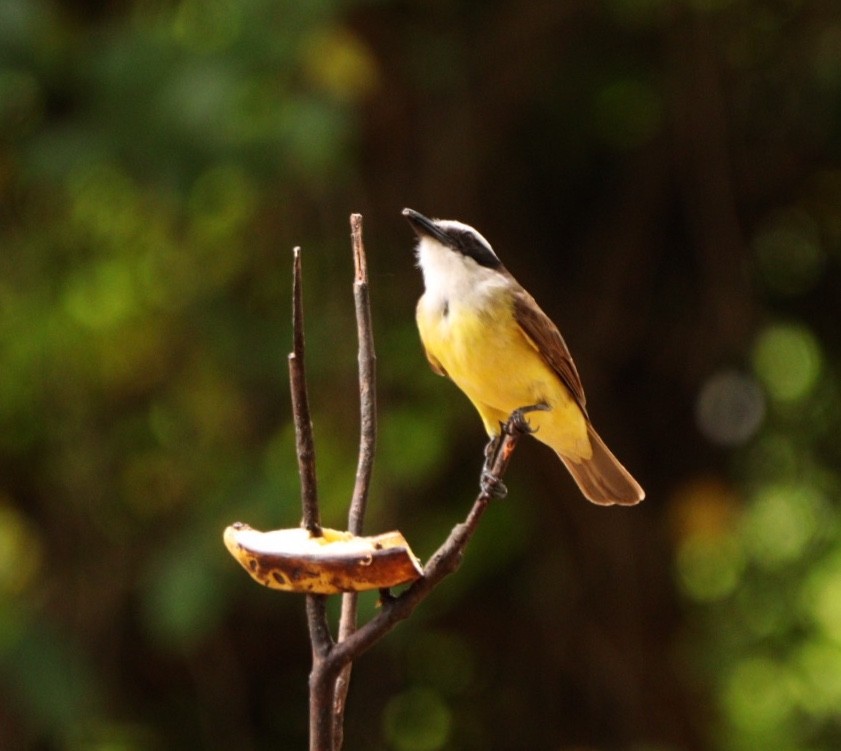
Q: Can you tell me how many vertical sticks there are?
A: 2